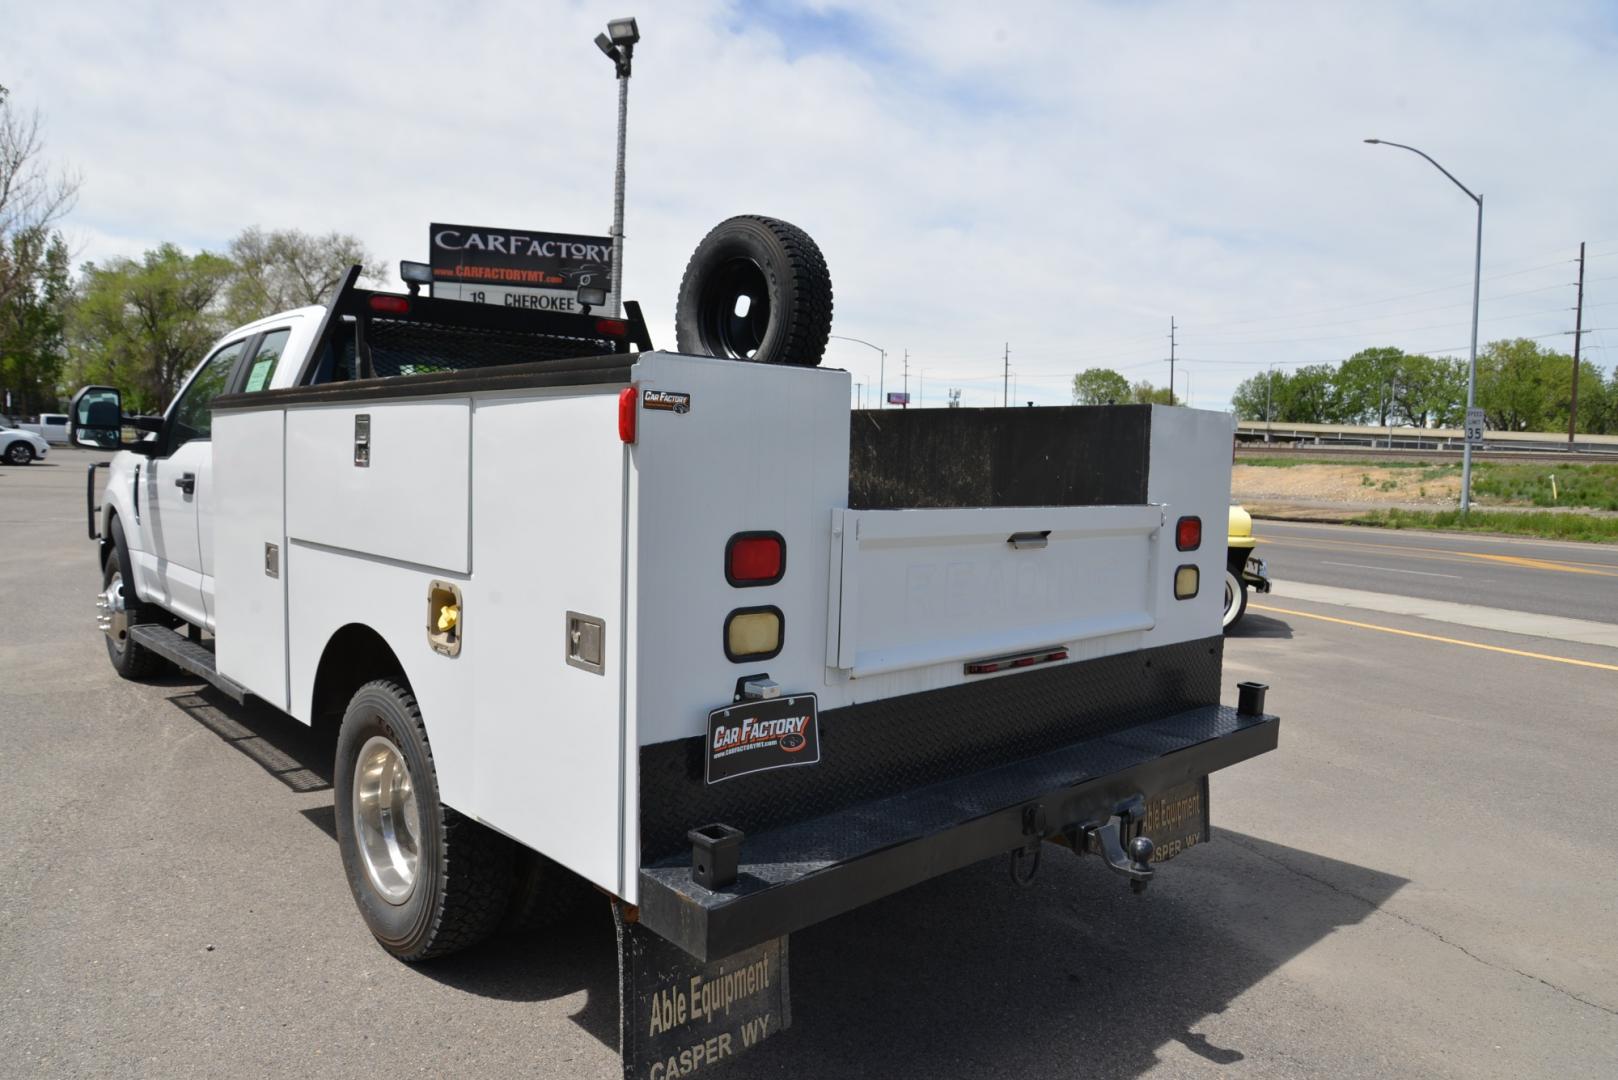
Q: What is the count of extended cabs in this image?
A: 1